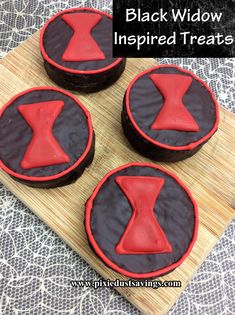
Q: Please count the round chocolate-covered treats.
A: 4